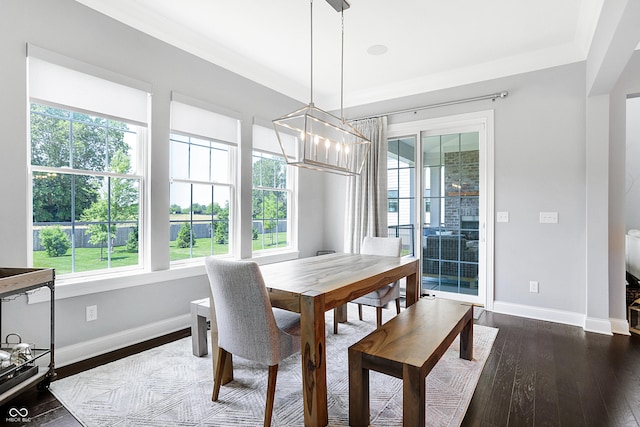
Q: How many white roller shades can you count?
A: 3